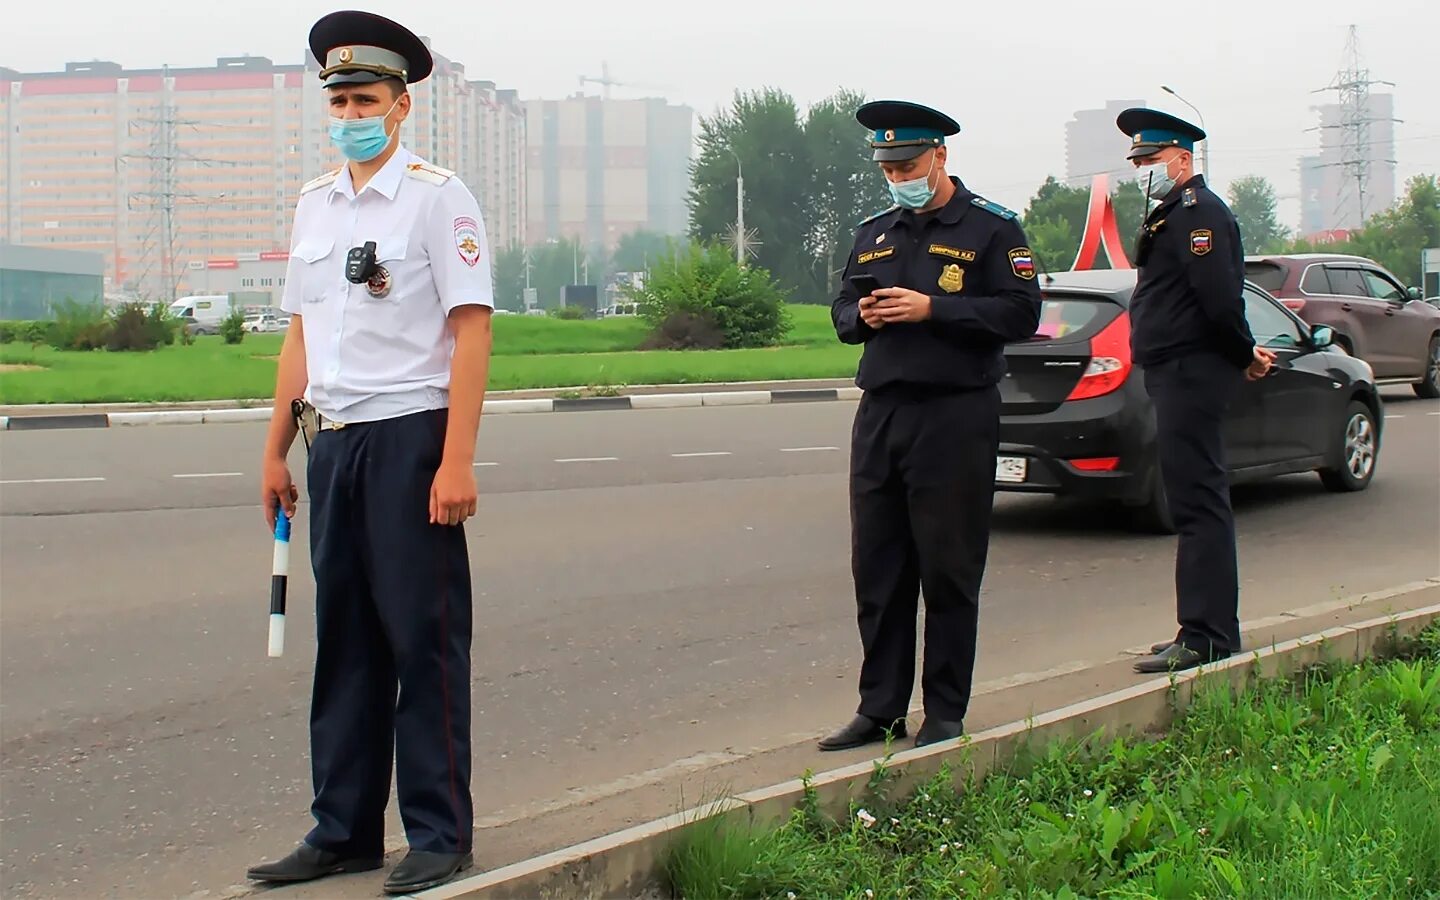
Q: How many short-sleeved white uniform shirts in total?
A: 1